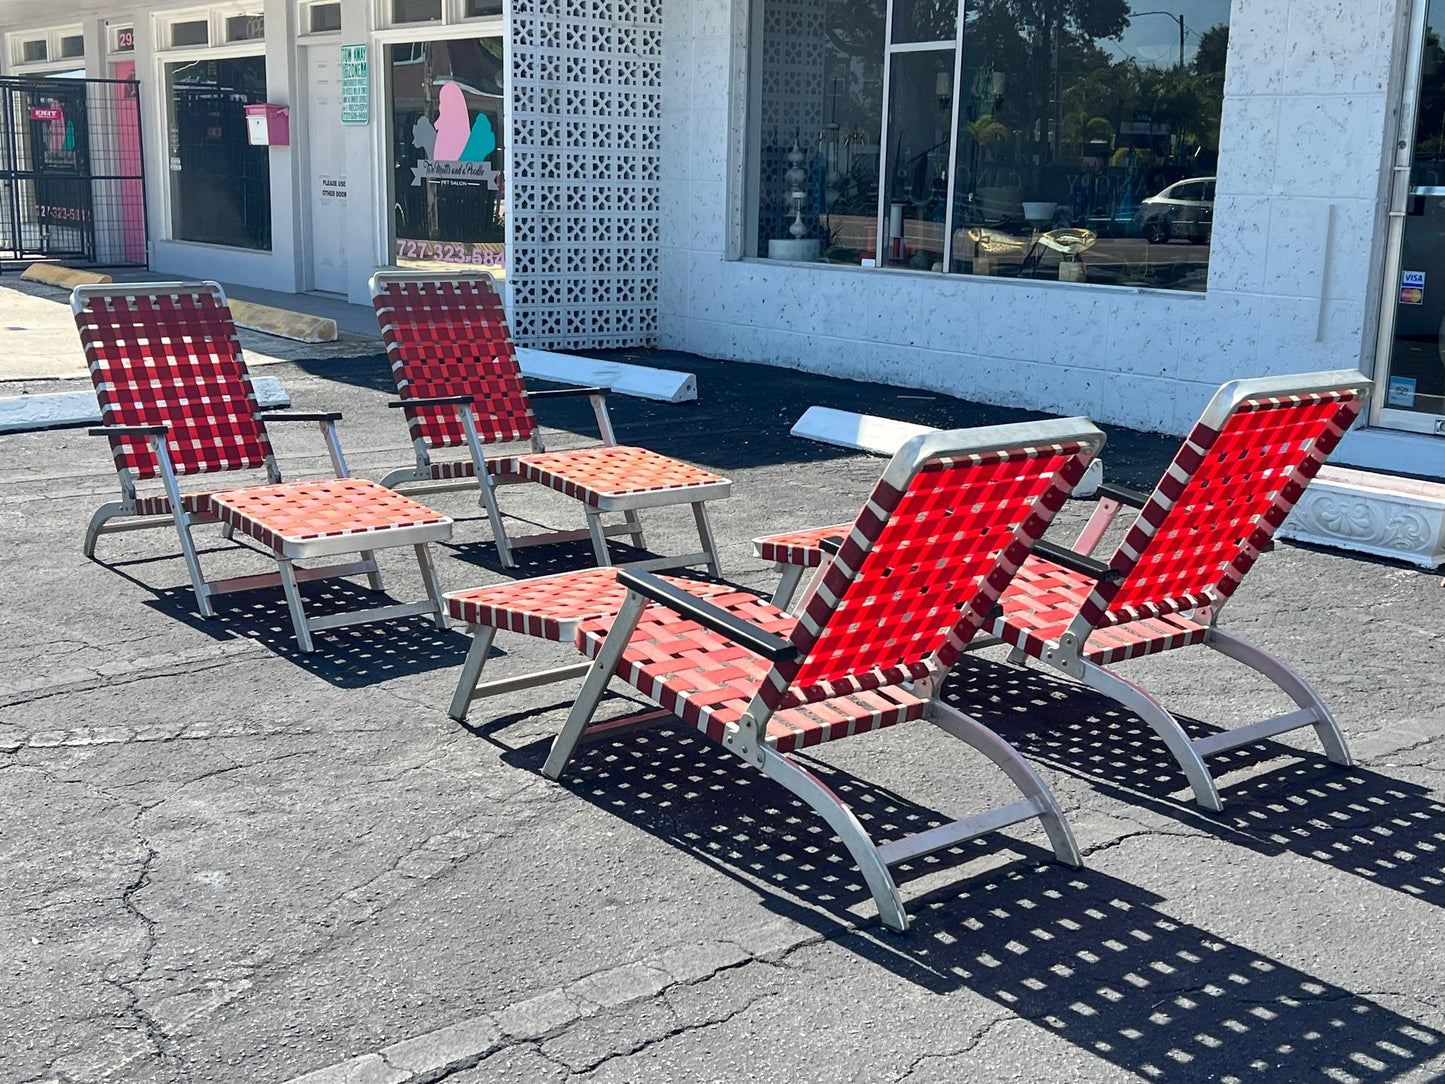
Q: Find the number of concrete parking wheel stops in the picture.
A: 5